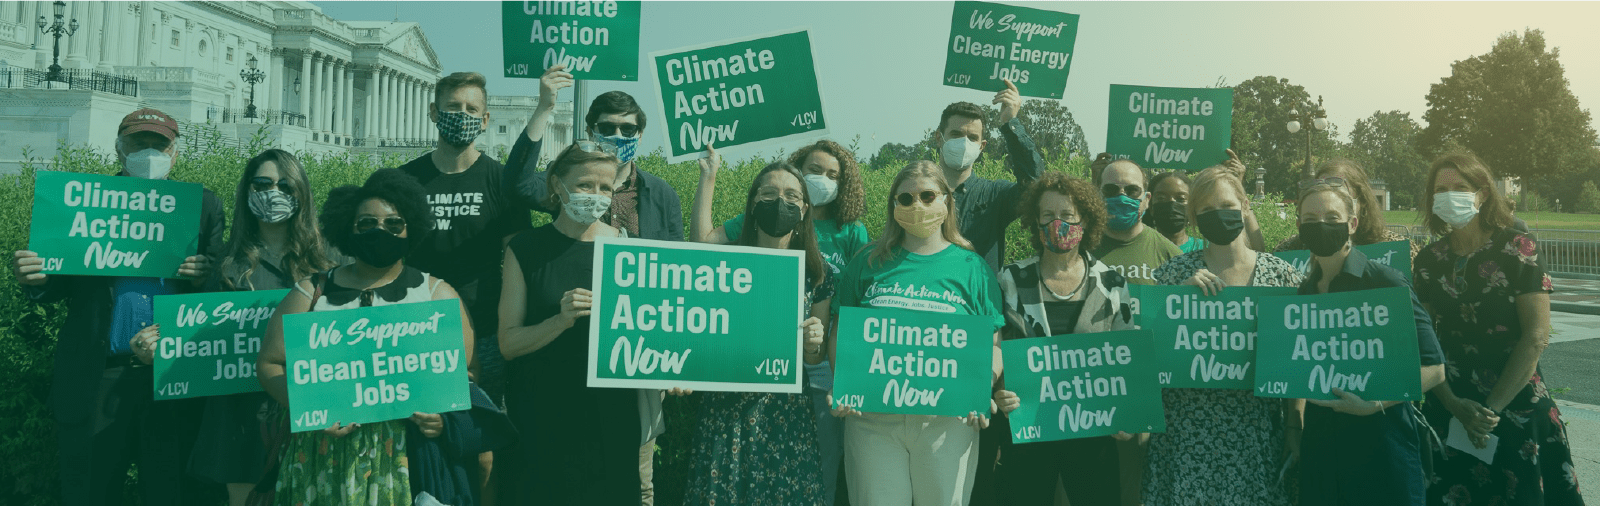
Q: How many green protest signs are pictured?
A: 13